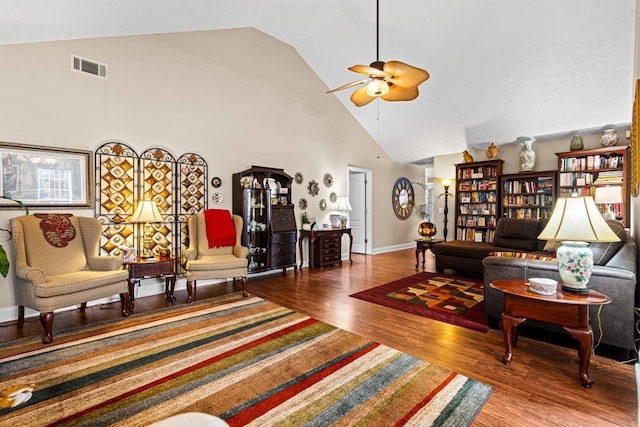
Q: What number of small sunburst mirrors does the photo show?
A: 6